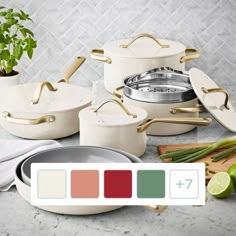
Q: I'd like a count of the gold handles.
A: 11